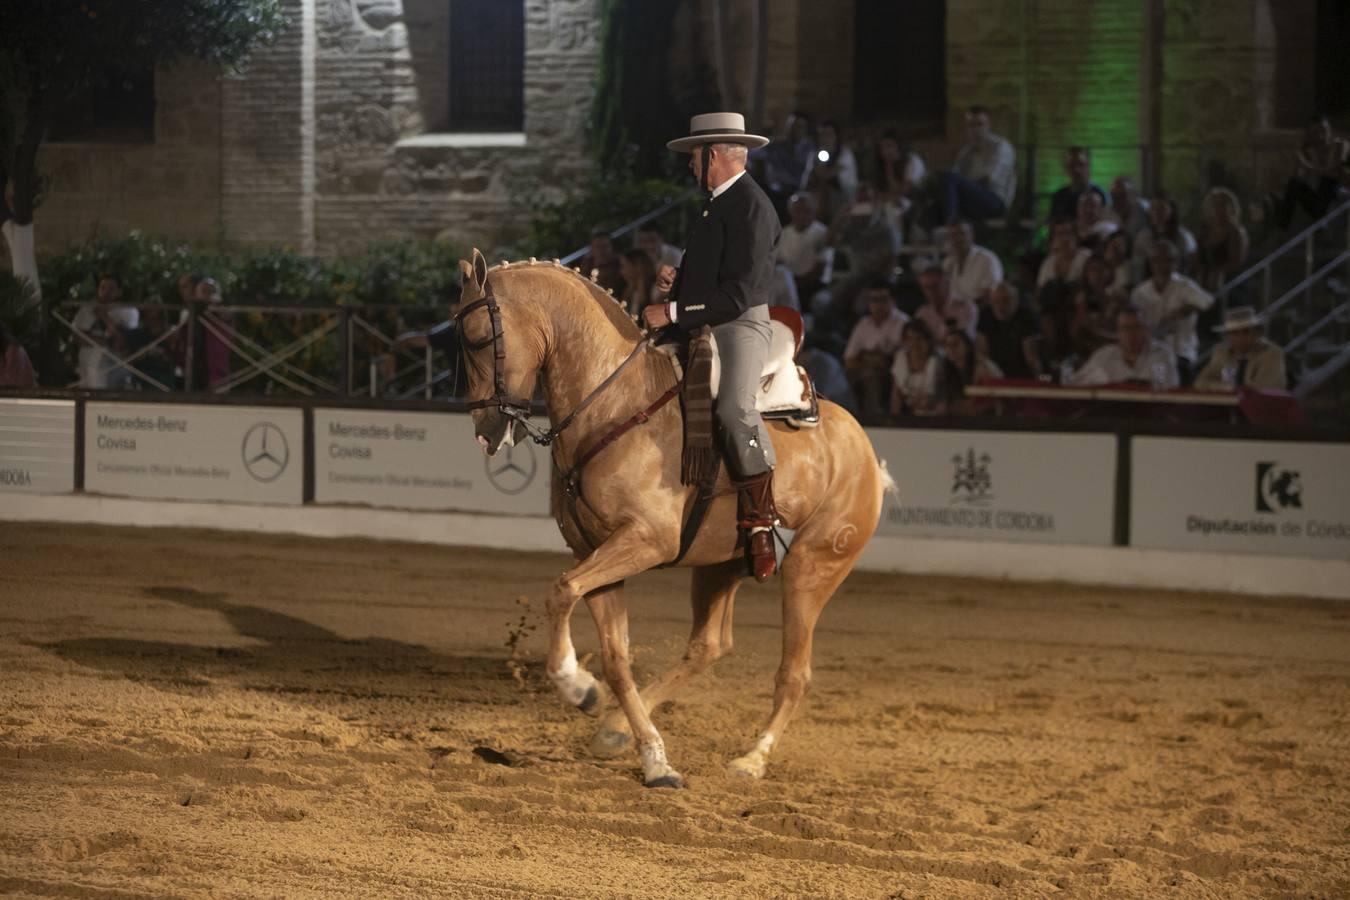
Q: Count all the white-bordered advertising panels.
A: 5